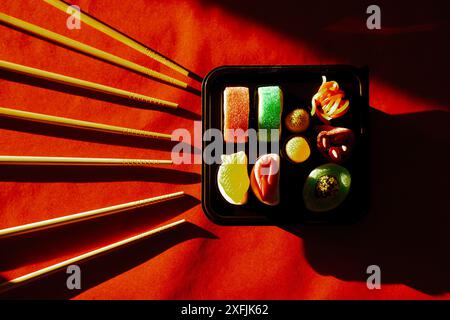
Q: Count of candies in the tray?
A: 9